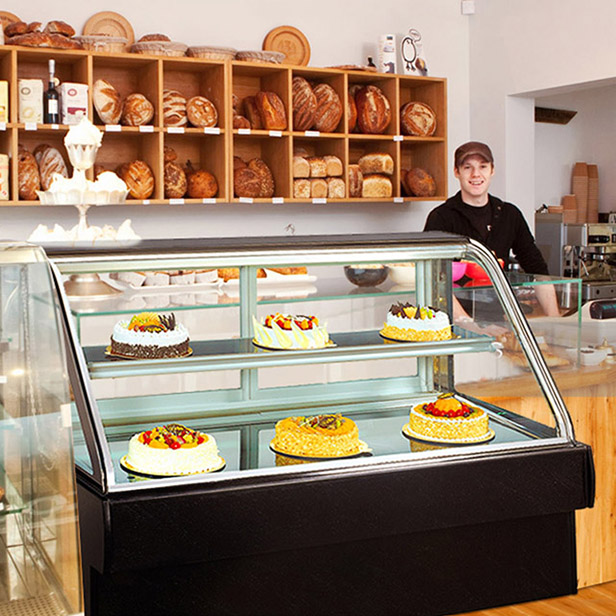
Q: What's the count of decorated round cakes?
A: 6